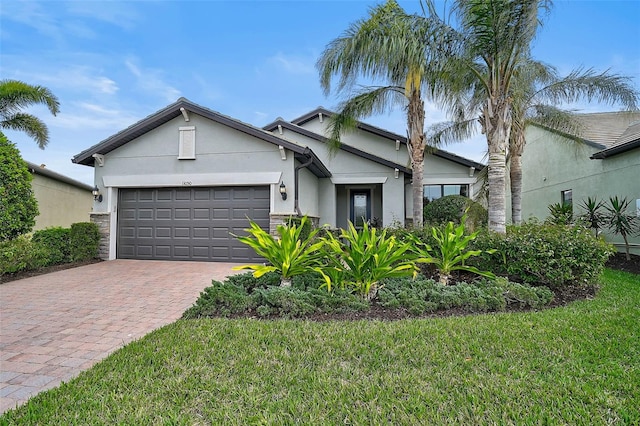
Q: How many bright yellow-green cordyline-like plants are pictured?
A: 3